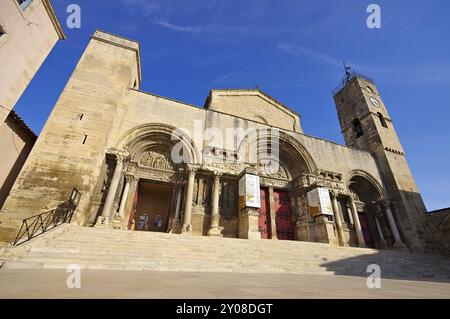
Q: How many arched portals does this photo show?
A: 3